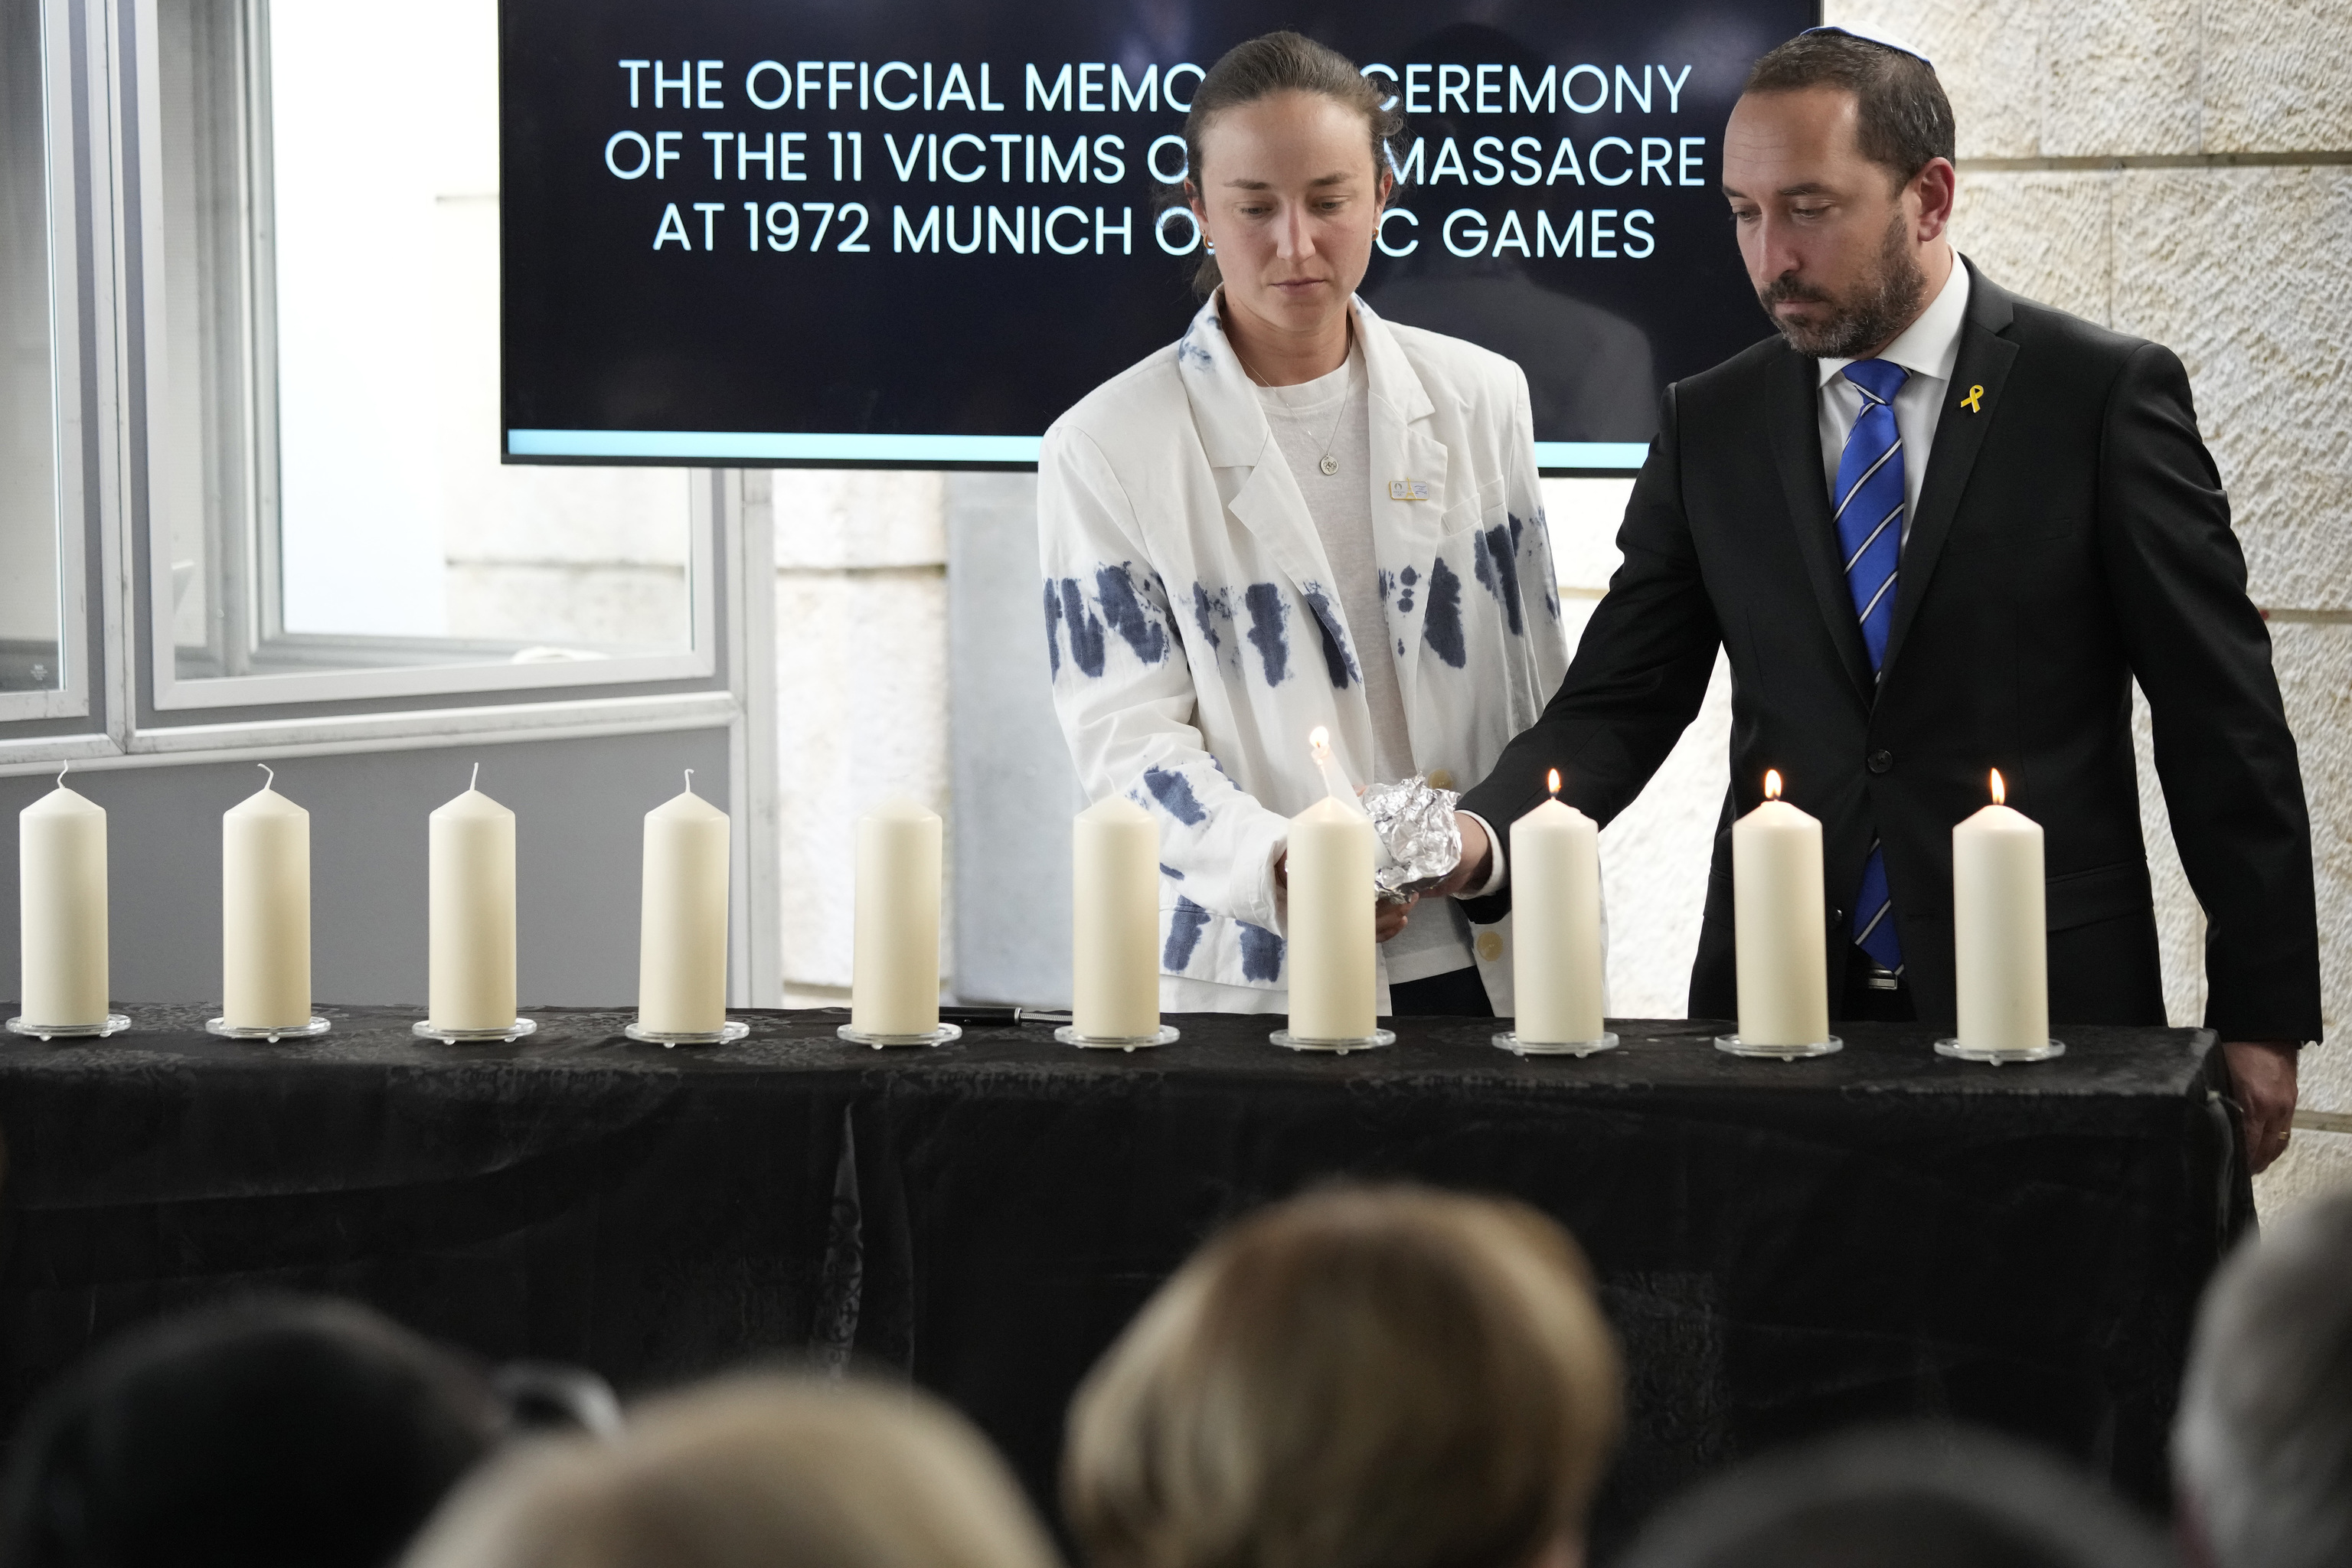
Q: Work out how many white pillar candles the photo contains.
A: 10